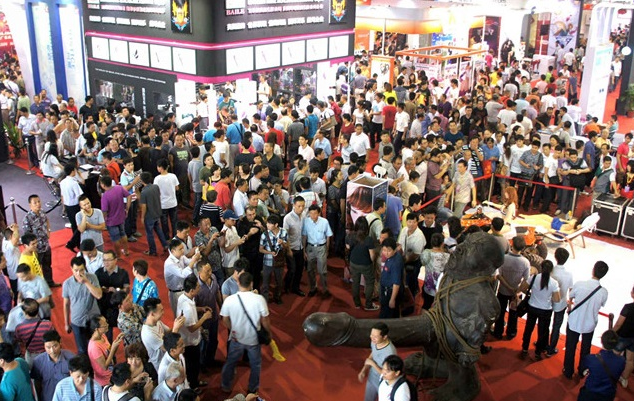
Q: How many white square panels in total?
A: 10